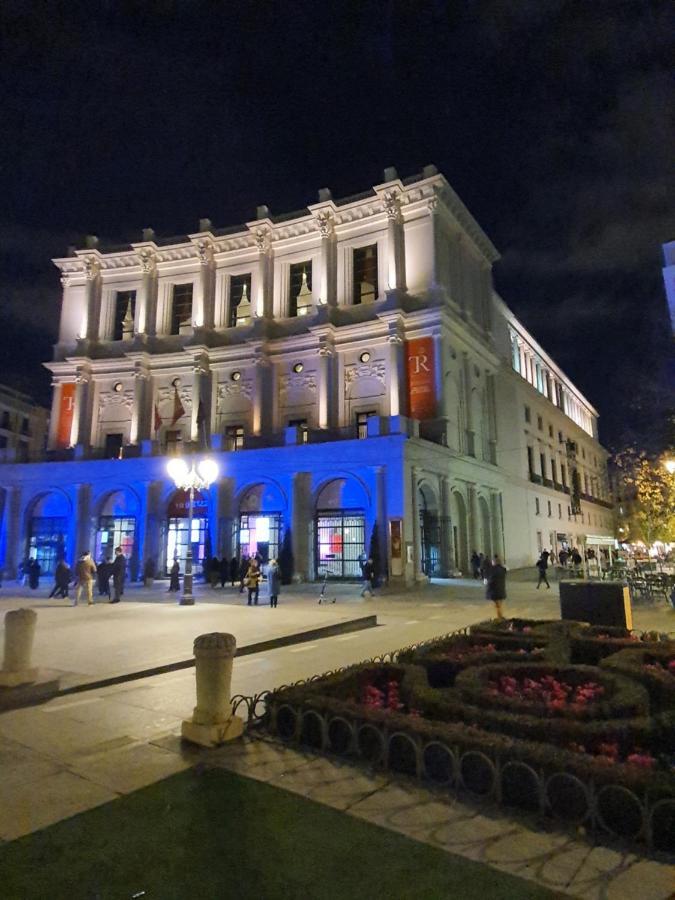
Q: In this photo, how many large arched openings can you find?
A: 8